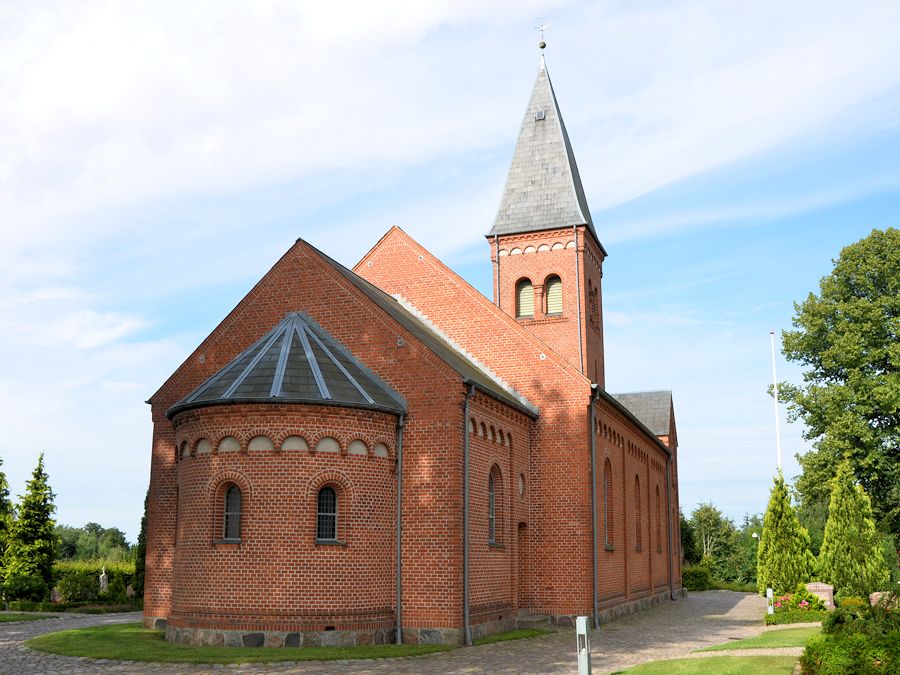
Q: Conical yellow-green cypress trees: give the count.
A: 2